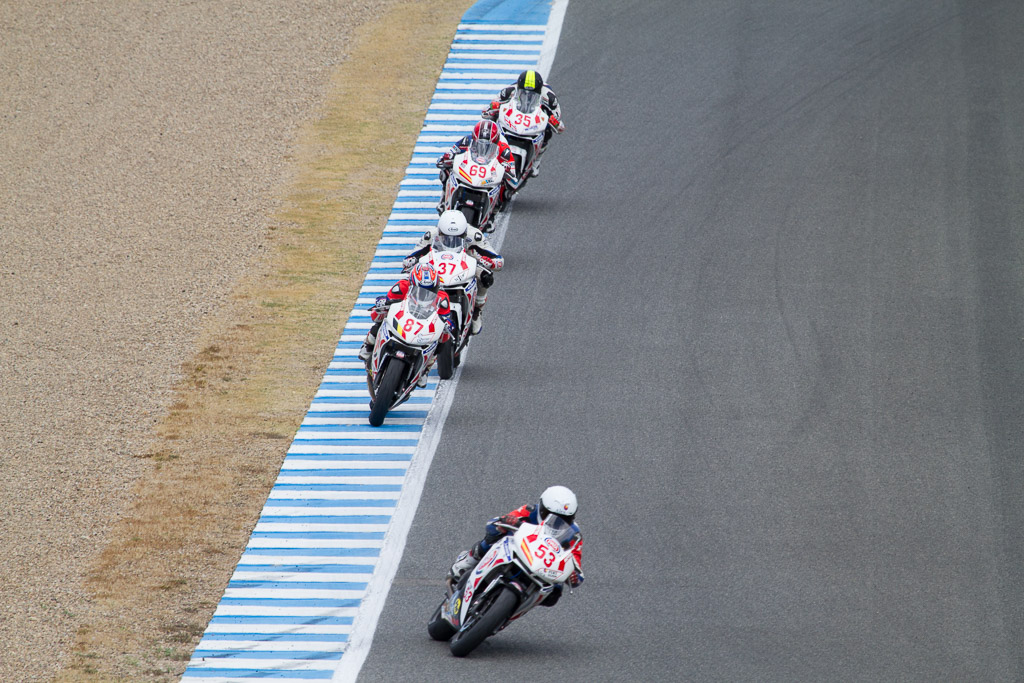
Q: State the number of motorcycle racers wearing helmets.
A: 5